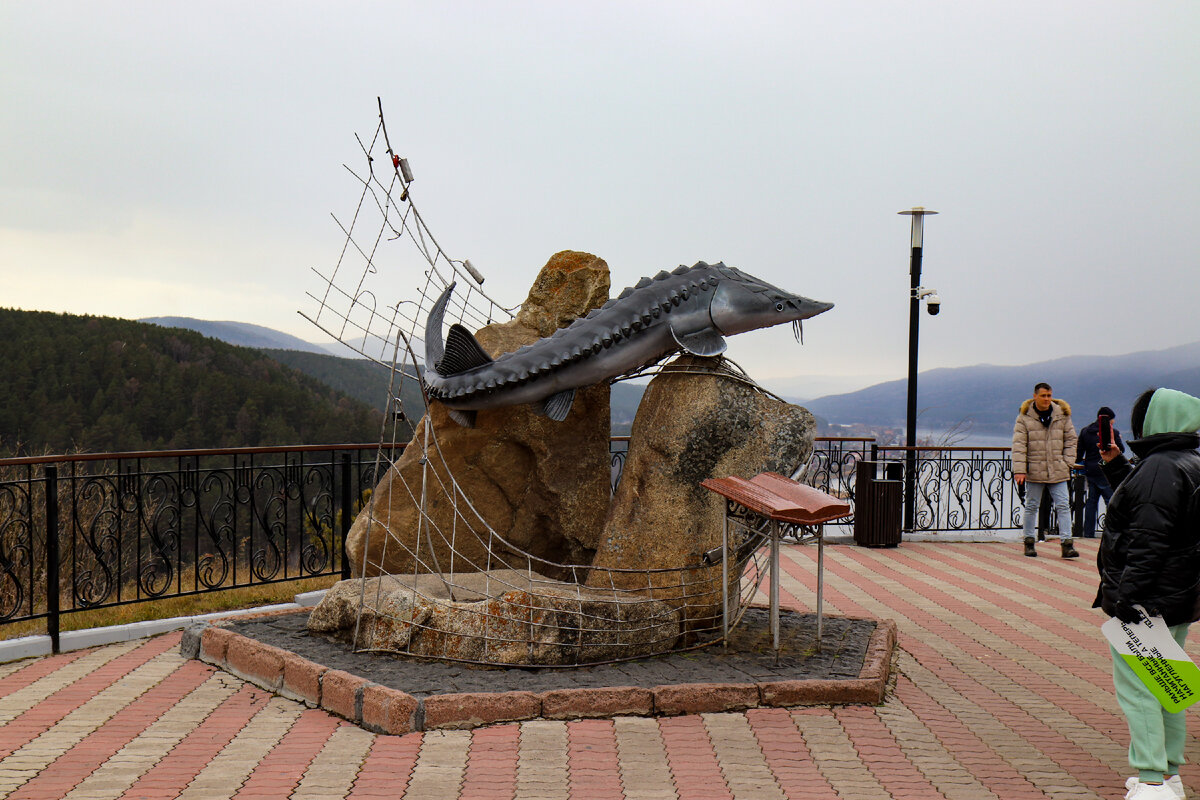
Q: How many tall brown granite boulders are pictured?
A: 2